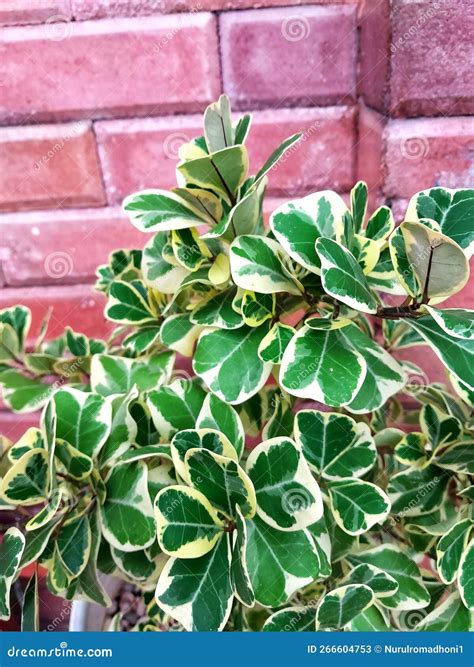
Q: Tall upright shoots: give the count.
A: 1